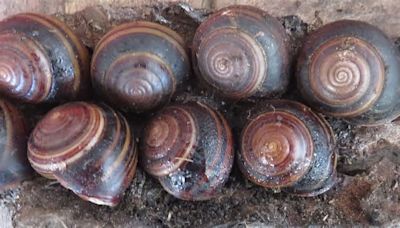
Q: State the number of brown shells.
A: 8